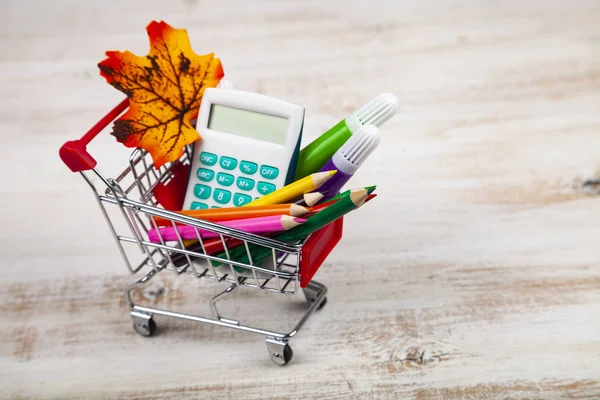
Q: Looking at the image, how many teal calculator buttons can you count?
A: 14